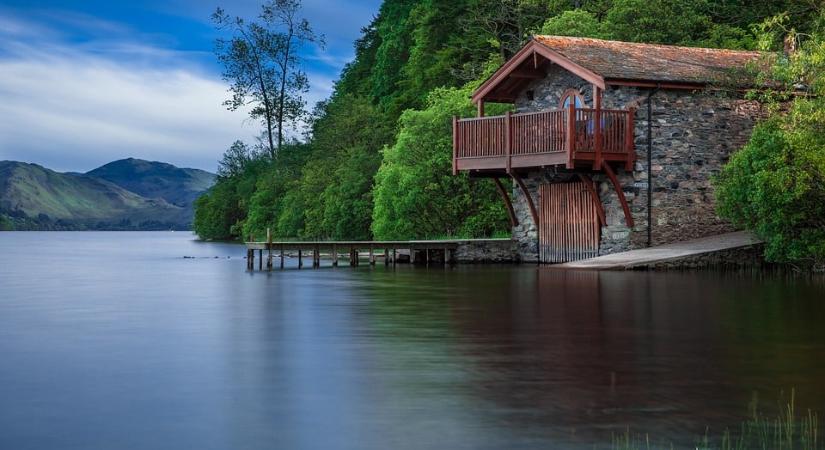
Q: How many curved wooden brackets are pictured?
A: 4